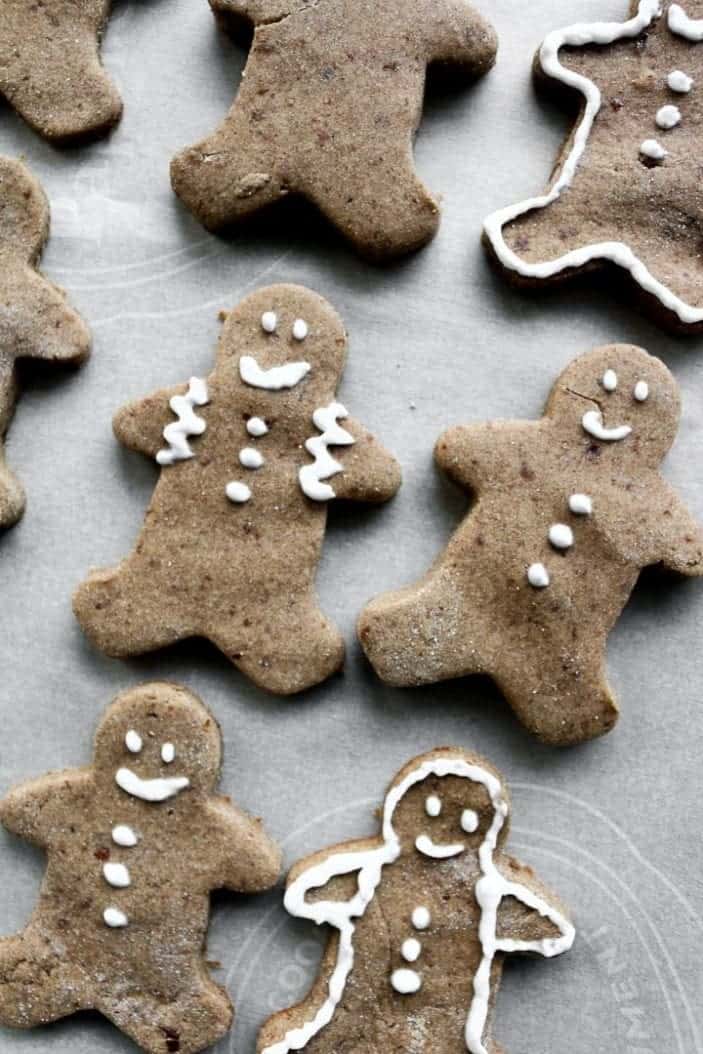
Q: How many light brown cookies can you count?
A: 8